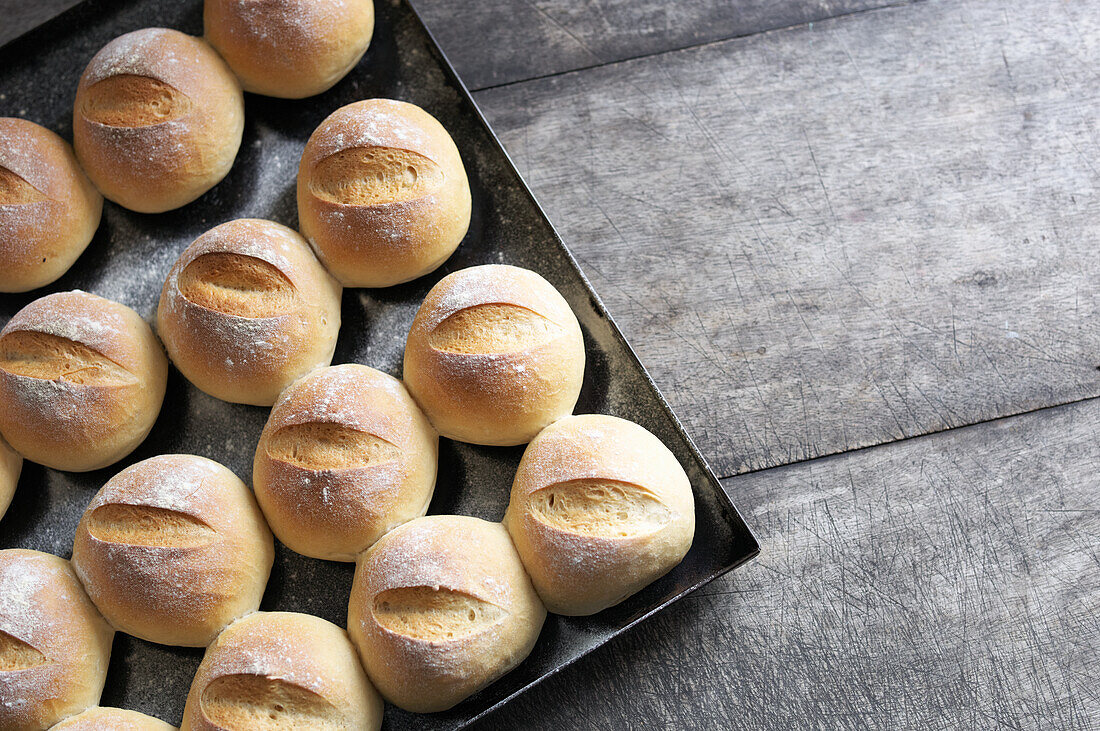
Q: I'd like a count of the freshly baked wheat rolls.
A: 15